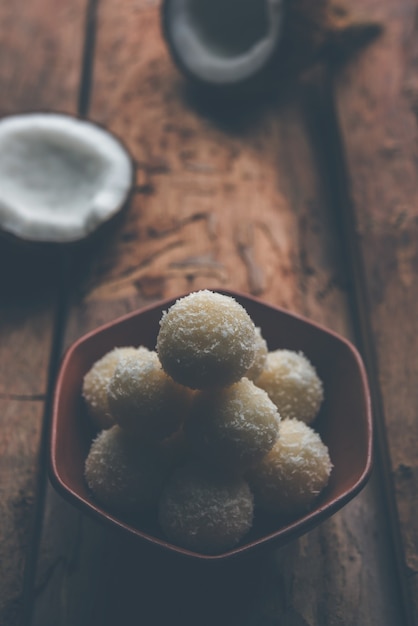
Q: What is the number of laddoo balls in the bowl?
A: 9